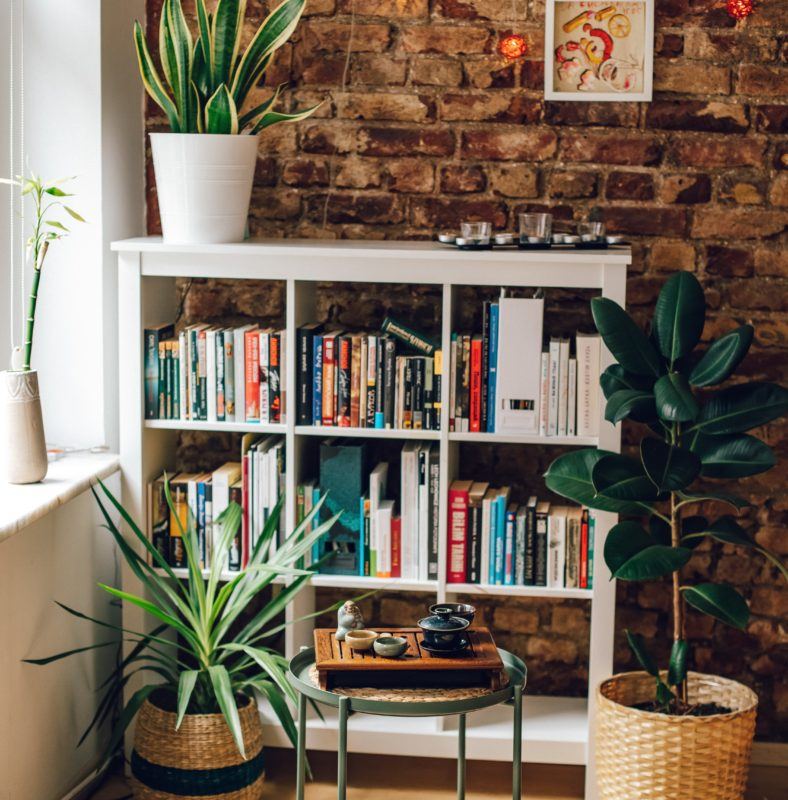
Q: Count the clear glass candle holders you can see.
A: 3